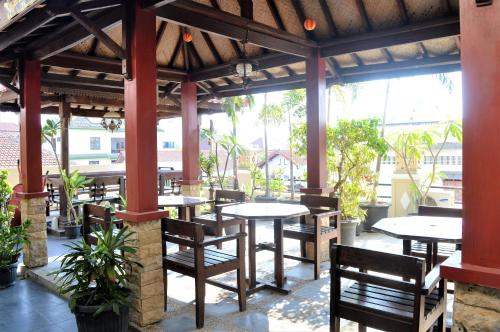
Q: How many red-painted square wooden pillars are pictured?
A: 5